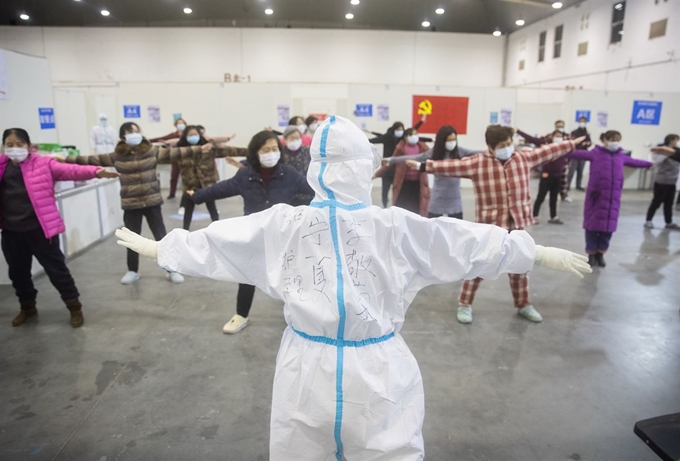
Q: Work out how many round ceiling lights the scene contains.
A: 11